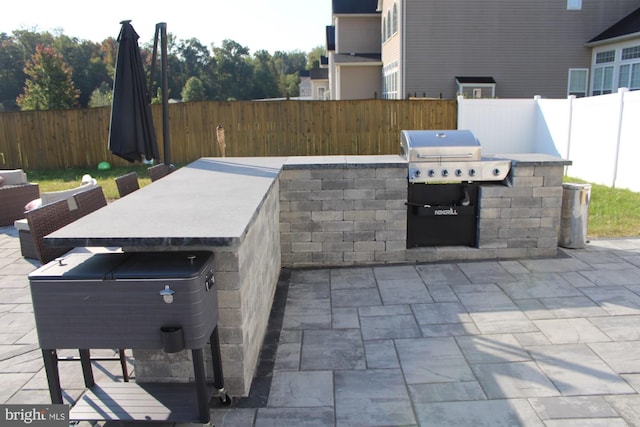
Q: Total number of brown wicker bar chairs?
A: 4